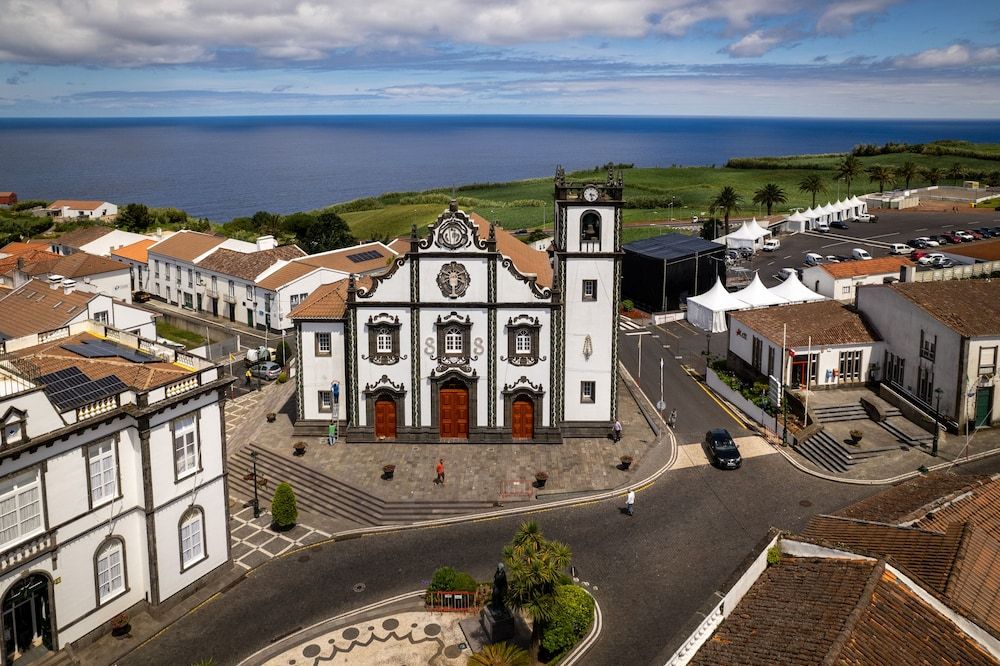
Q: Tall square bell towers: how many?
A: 1